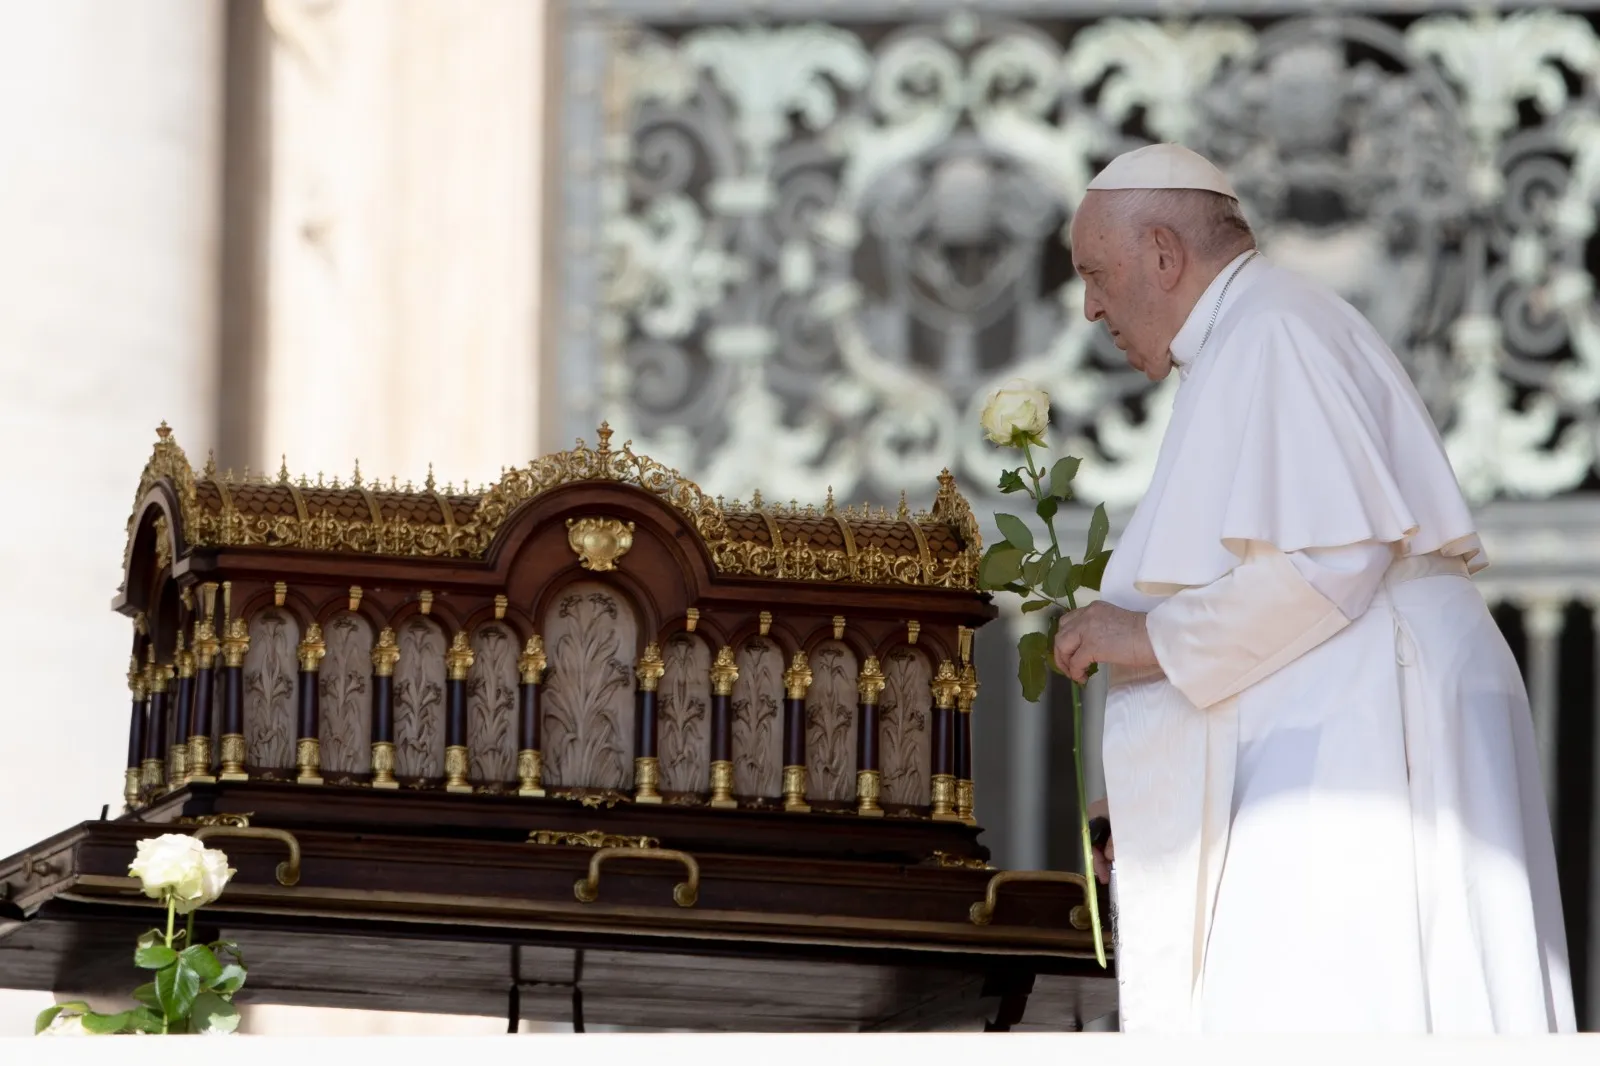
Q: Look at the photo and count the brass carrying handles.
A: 3